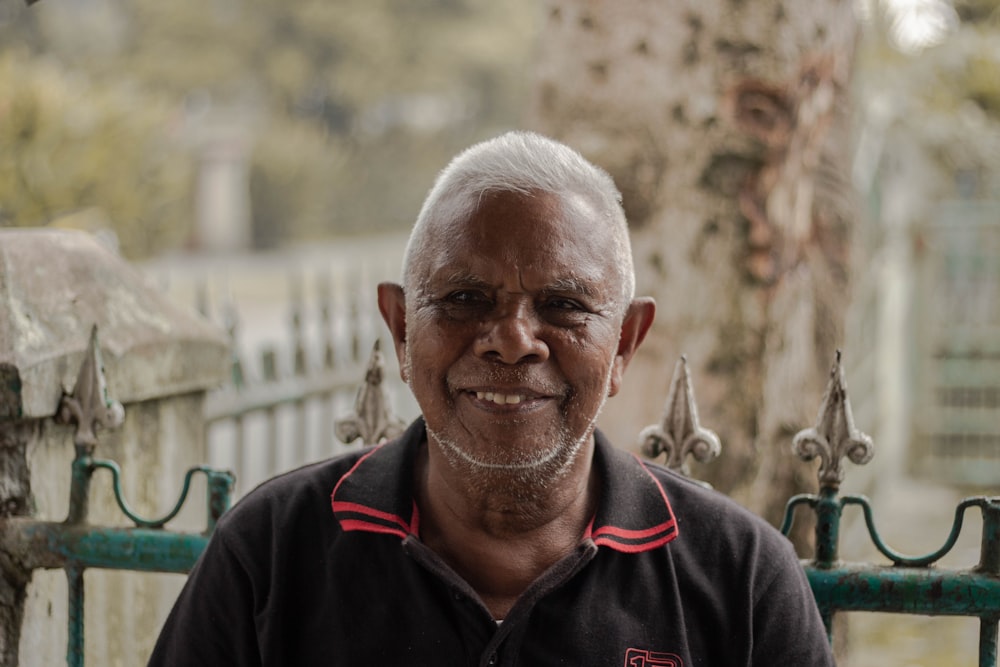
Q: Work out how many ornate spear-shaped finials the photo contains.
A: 4